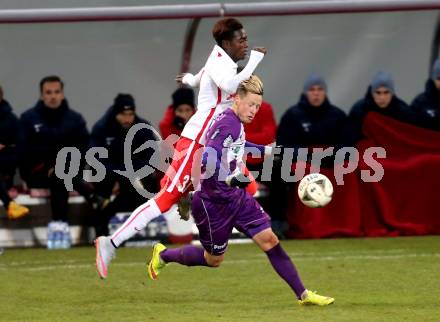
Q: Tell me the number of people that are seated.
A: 8